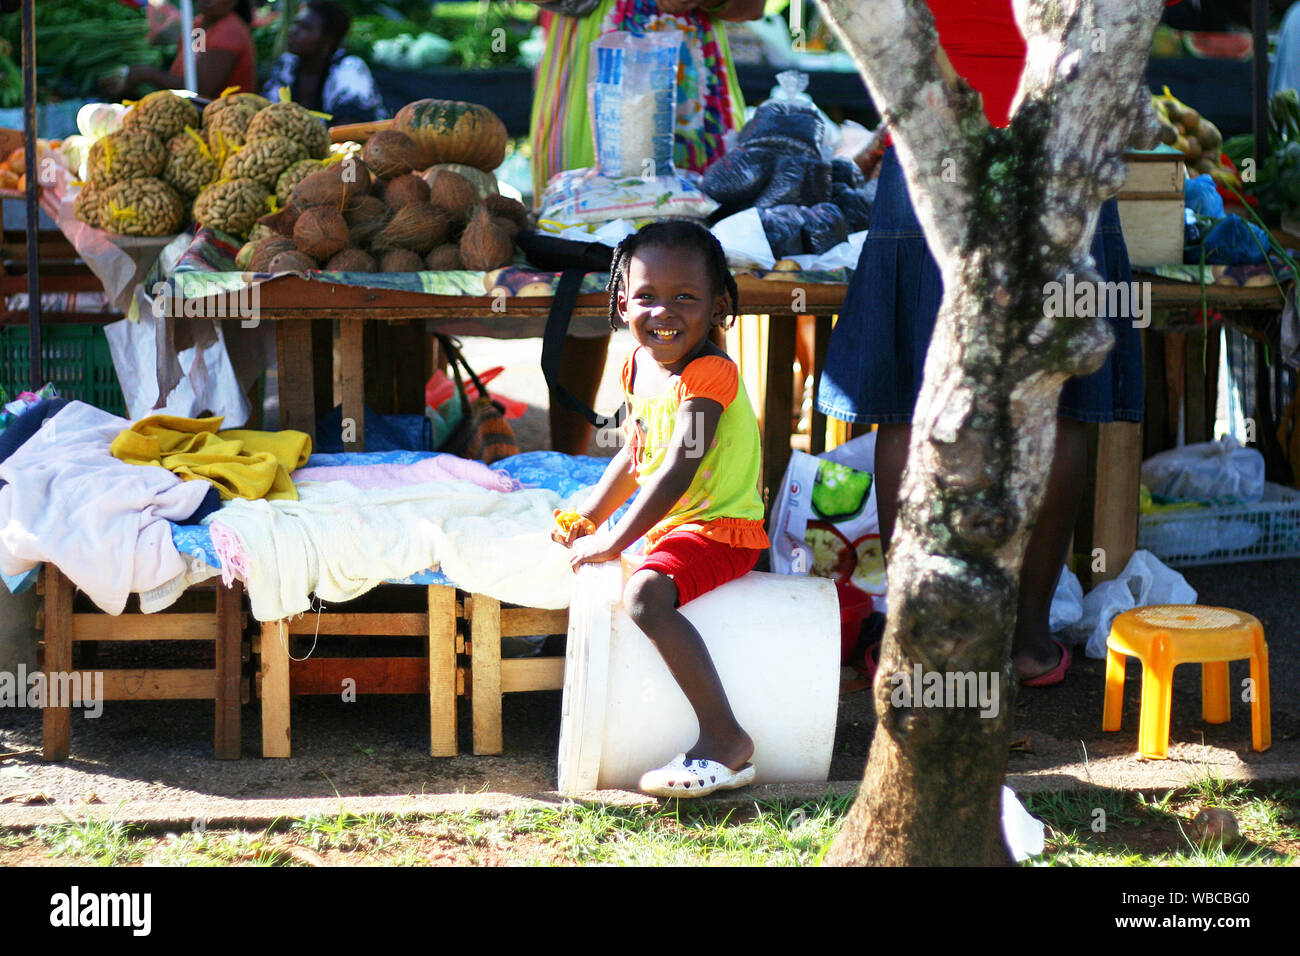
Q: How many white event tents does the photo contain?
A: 0